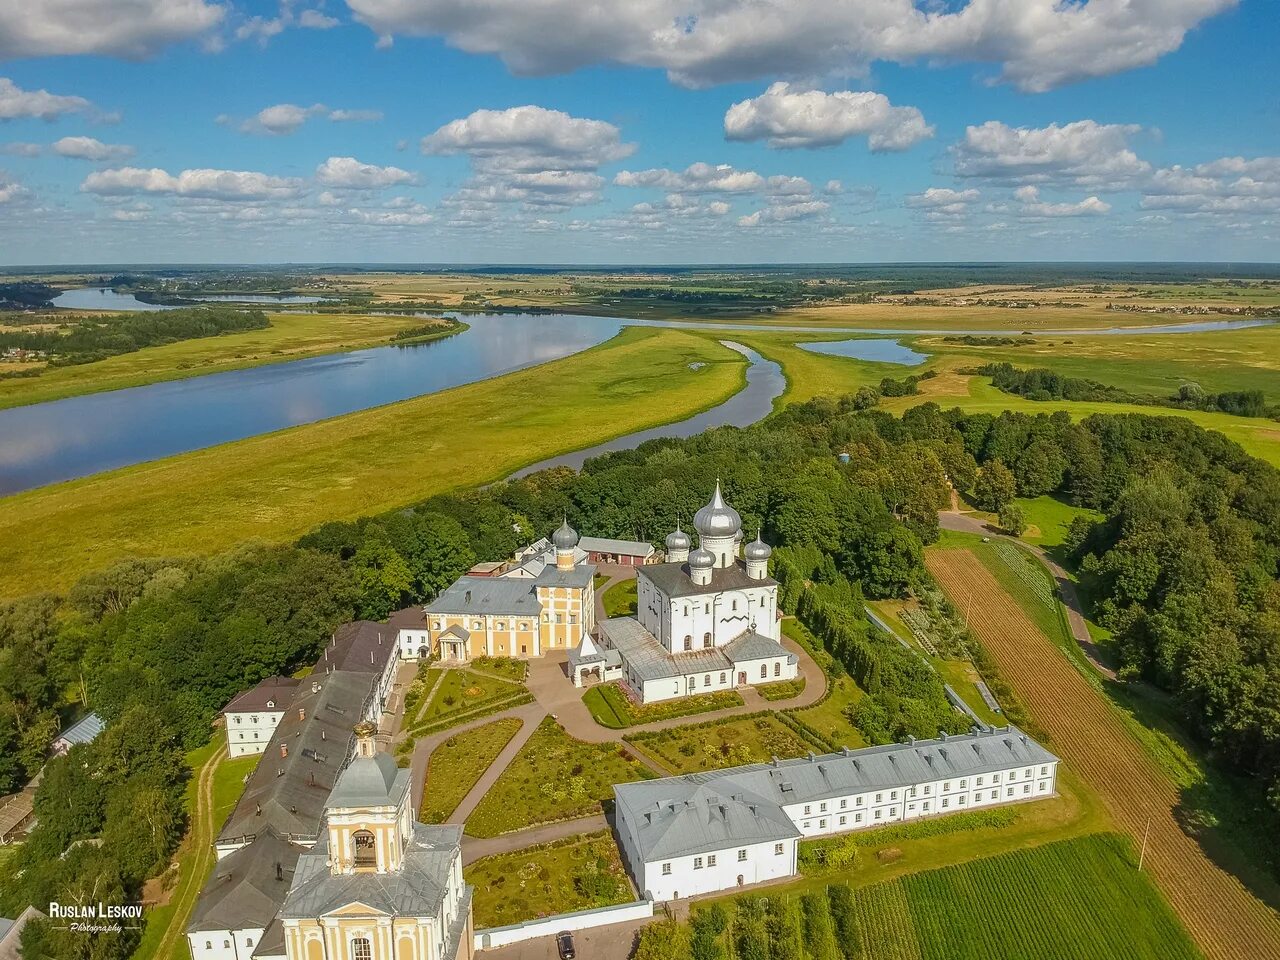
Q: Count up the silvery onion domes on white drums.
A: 5